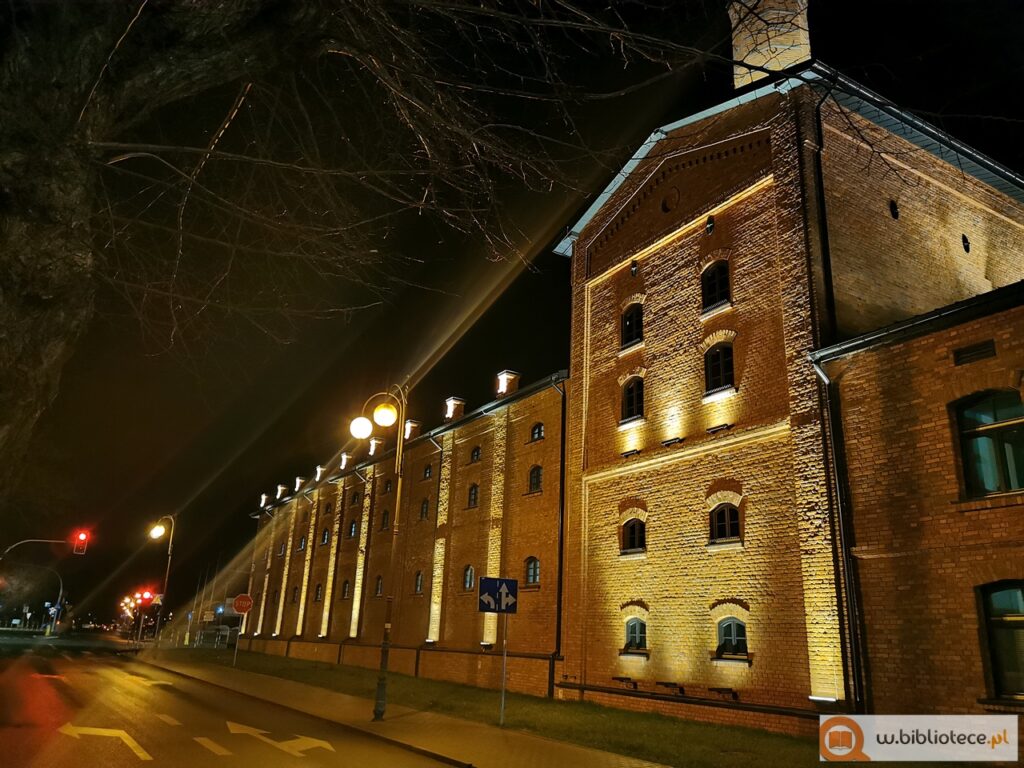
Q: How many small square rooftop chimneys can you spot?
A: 9